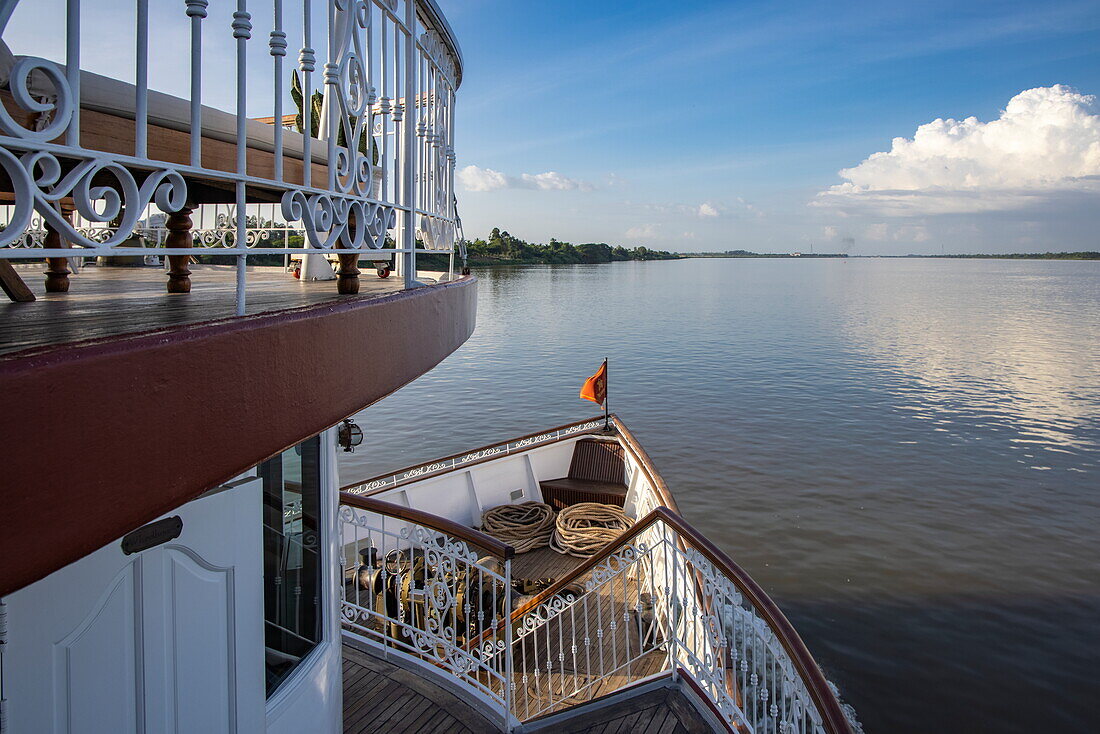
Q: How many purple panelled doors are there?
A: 0